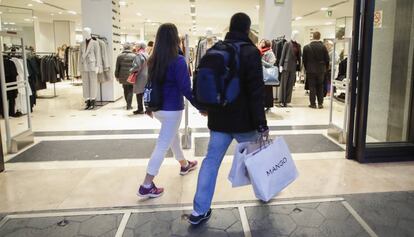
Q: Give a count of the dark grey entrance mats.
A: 2